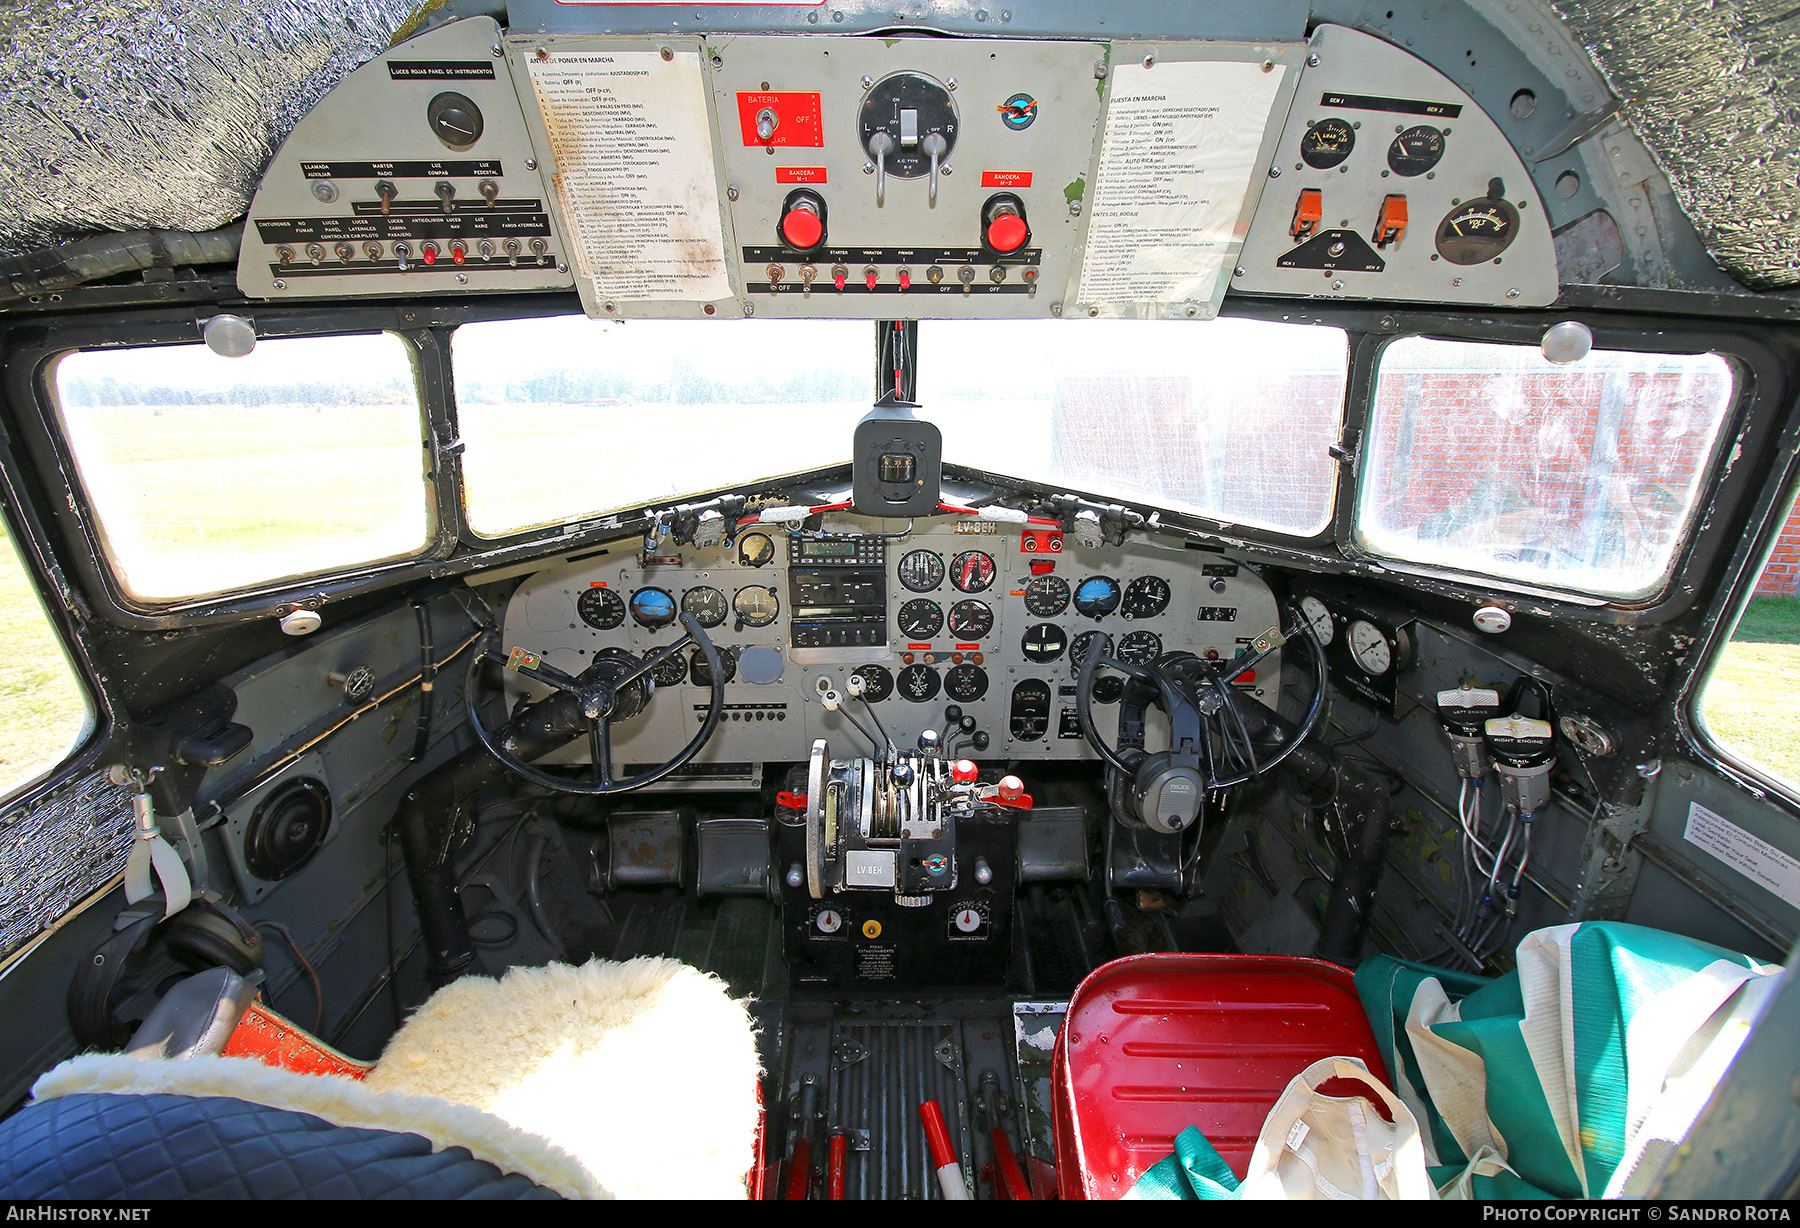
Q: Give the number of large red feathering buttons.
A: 2